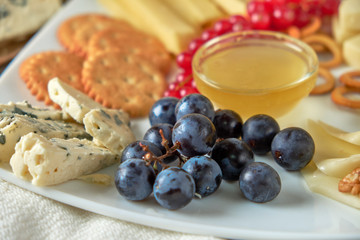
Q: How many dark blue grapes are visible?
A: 13